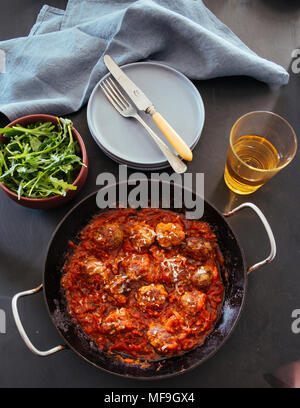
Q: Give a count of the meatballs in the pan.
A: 13